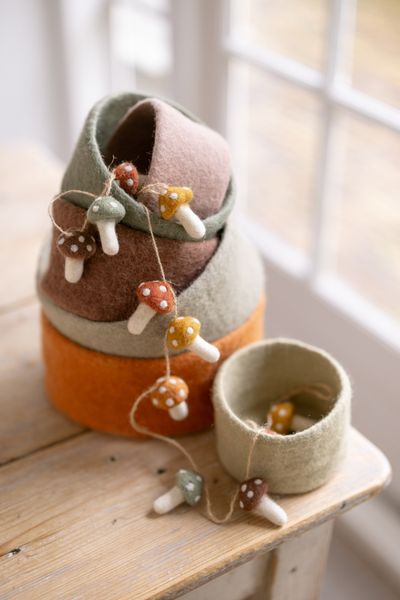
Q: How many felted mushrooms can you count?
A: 10